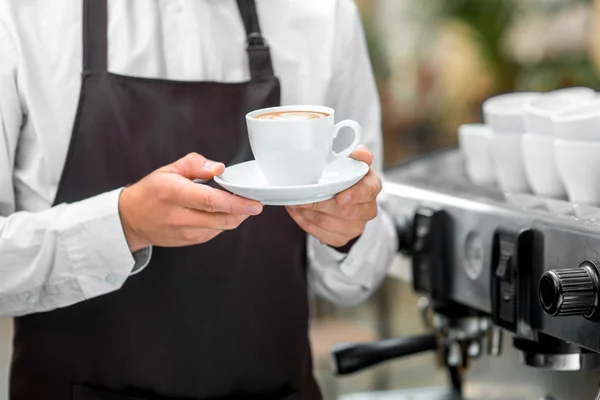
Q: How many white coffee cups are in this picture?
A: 8